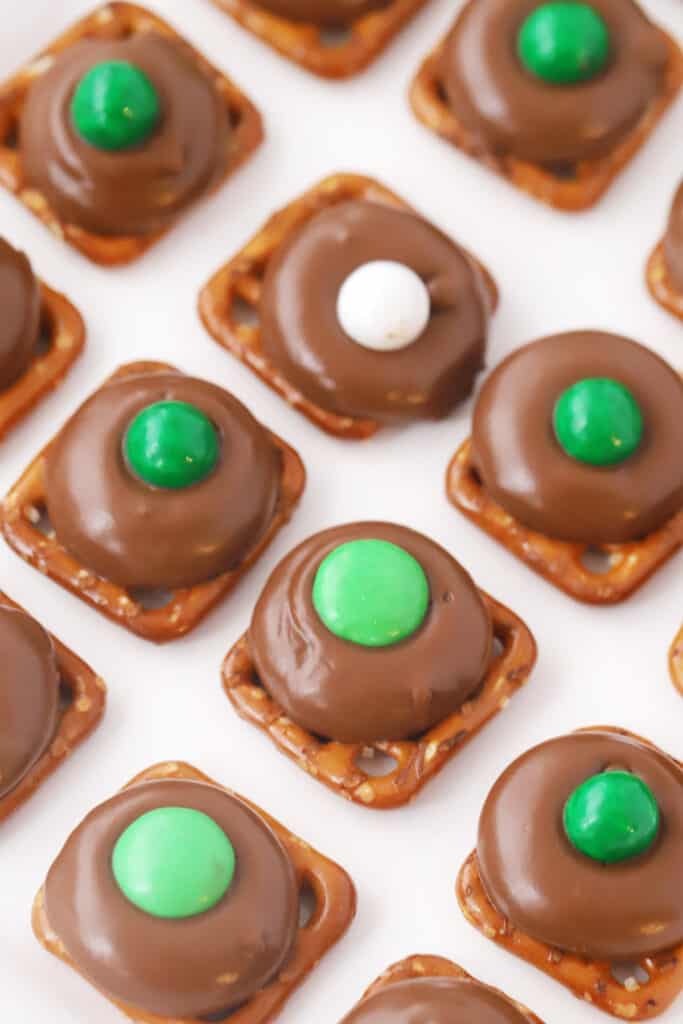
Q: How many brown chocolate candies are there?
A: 13